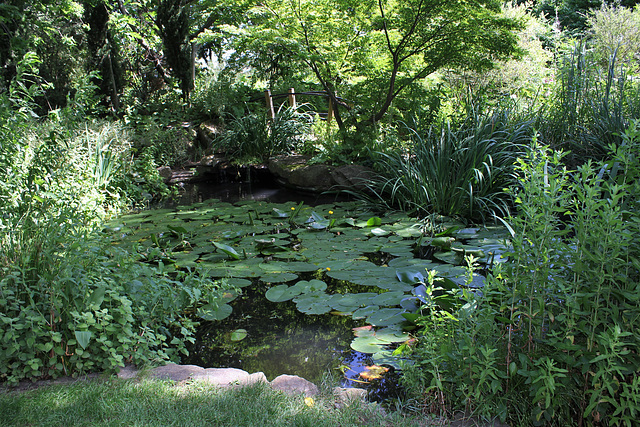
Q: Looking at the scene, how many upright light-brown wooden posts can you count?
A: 3